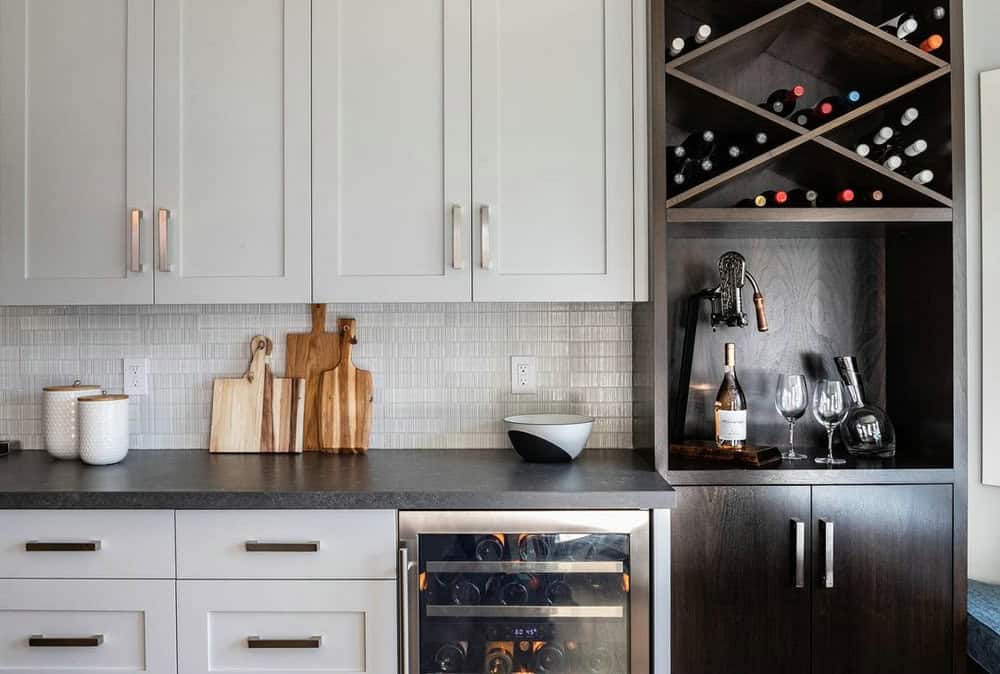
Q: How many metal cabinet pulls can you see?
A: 10